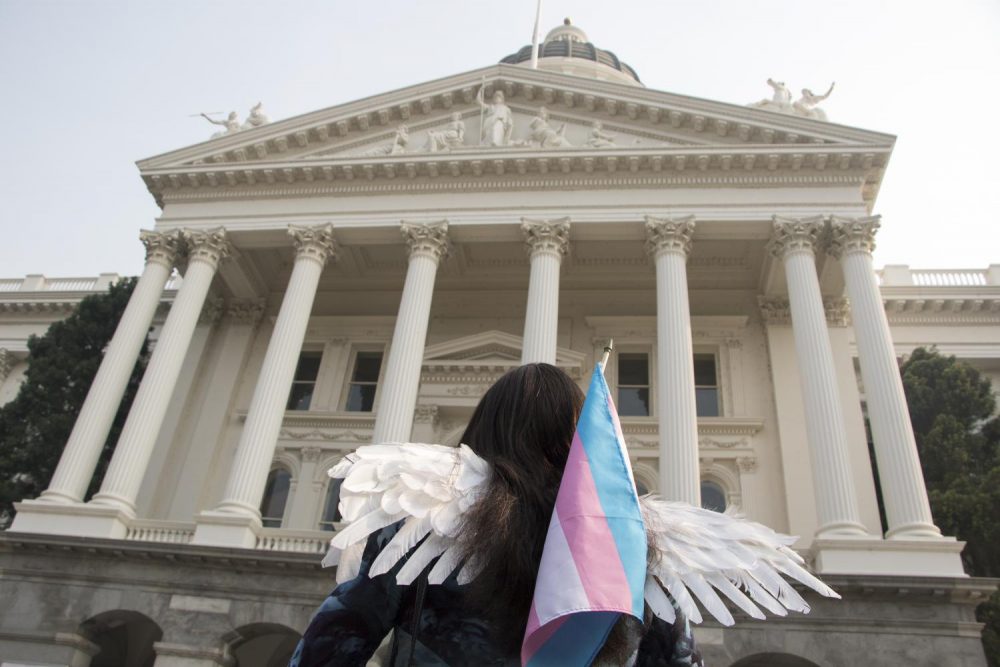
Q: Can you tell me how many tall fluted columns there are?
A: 8